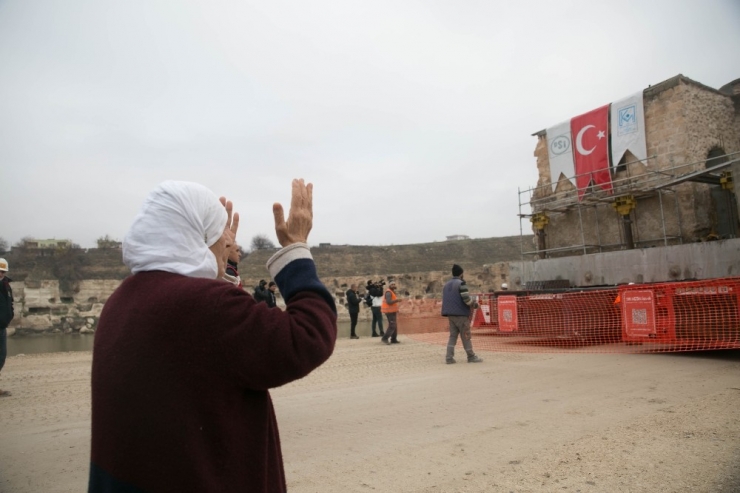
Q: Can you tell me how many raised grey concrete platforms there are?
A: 1